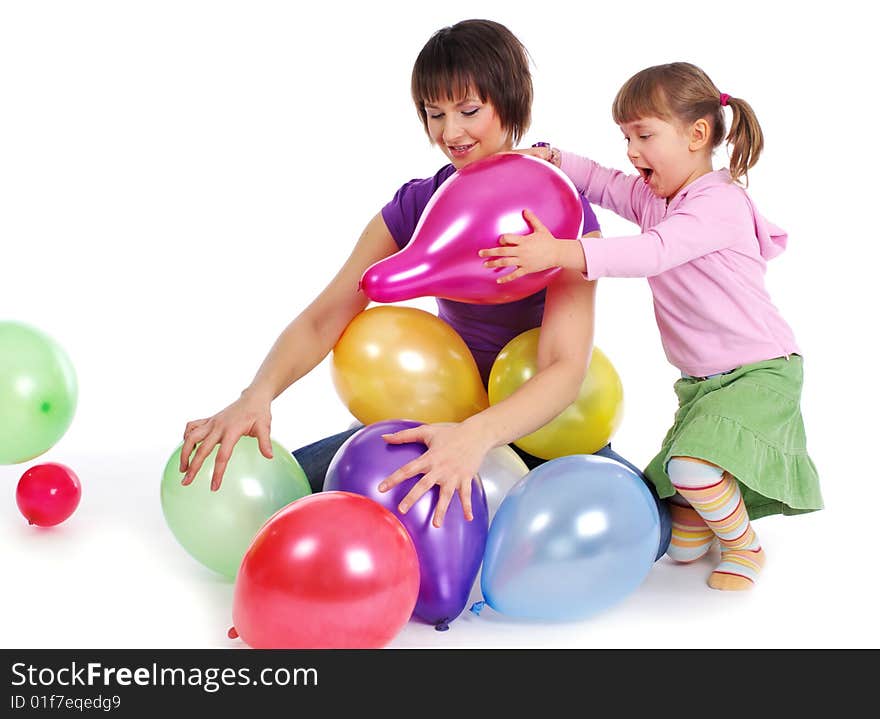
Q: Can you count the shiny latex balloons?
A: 10